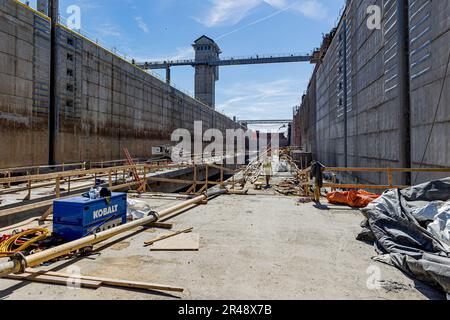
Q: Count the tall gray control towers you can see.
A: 1